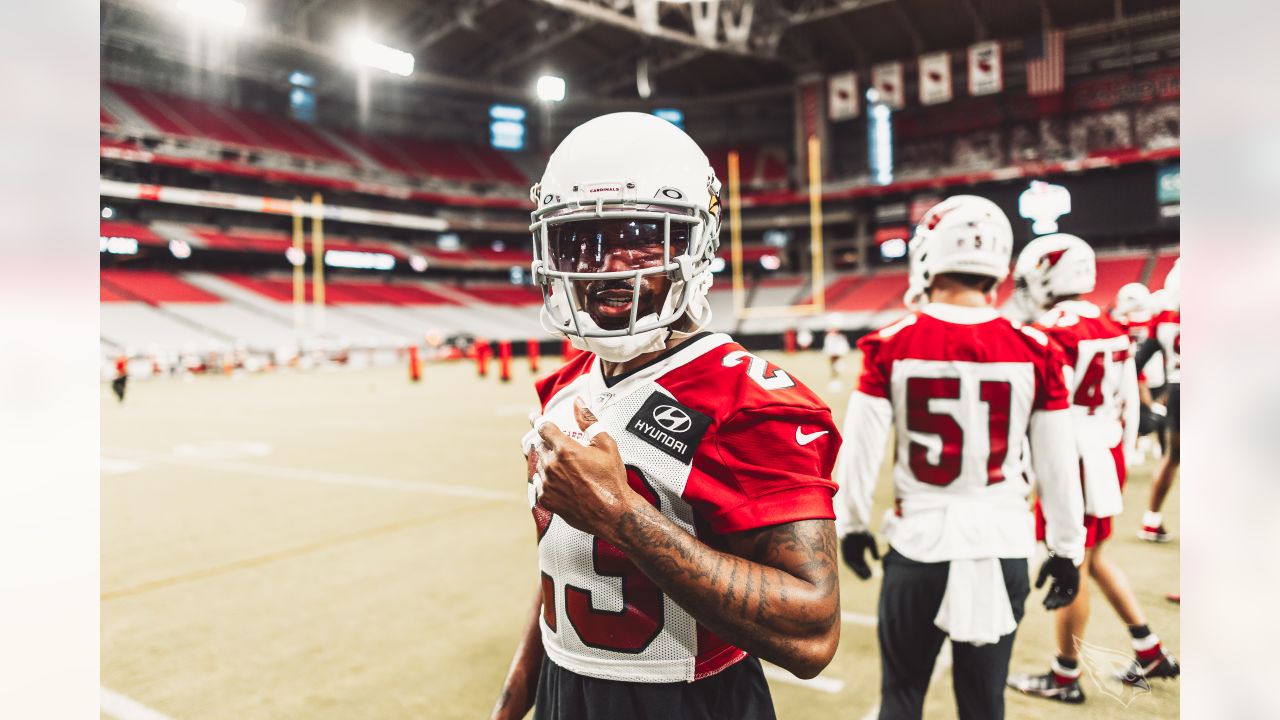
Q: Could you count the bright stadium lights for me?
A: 3